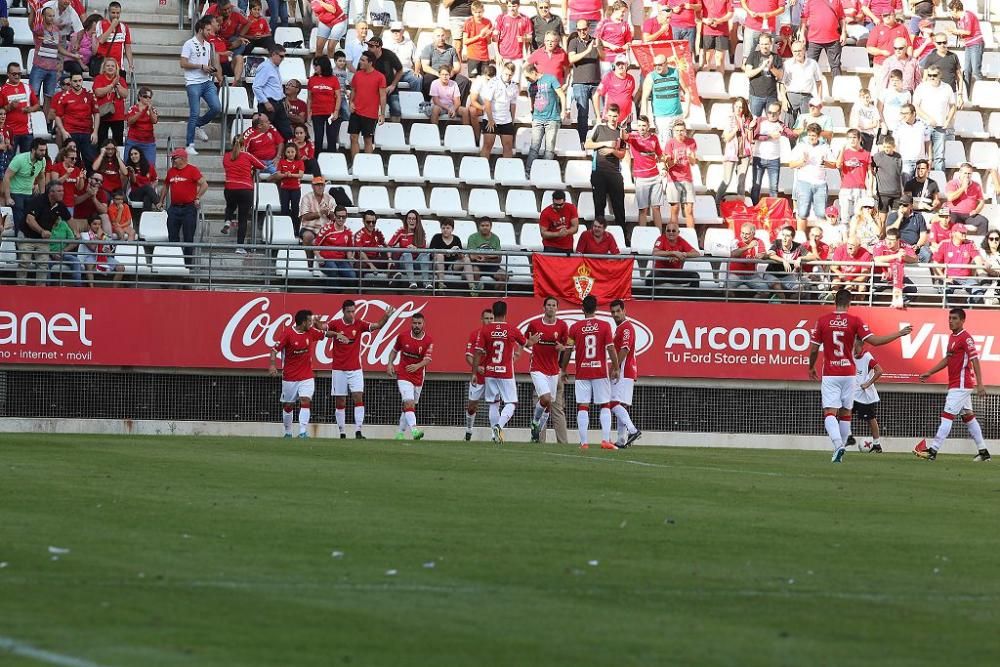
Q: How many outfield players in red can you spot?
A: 10